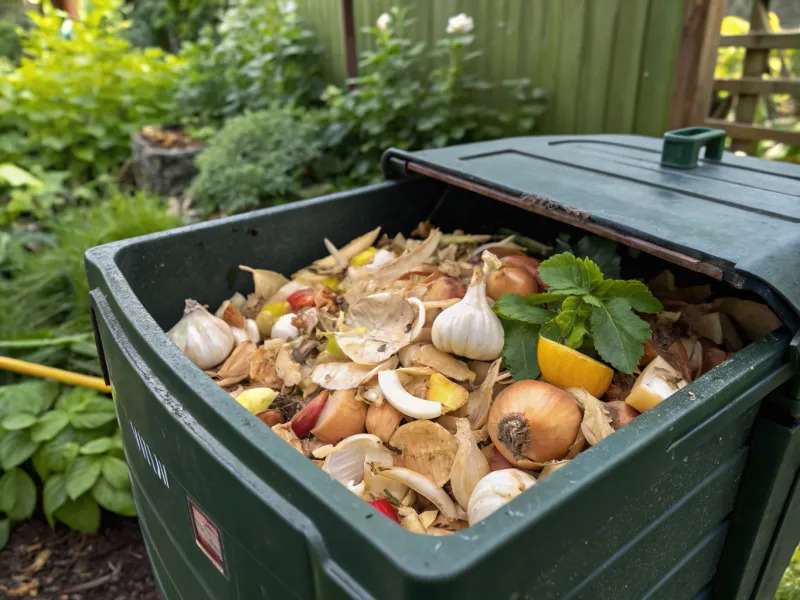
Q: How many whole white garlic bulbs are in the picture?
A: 3